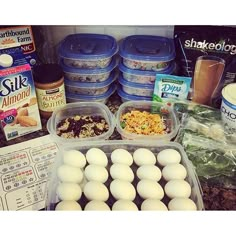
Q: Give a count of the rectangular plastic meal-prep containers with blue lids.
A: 8